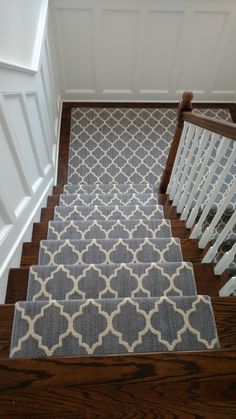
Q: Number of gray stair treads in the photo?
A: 7